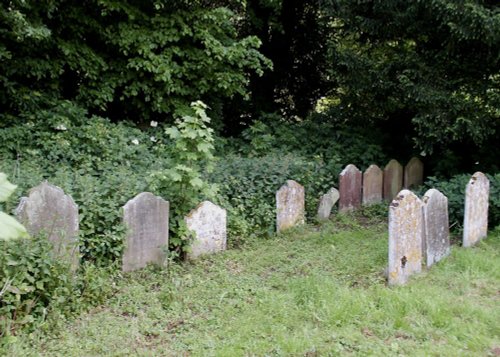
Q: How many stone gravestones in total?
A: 12